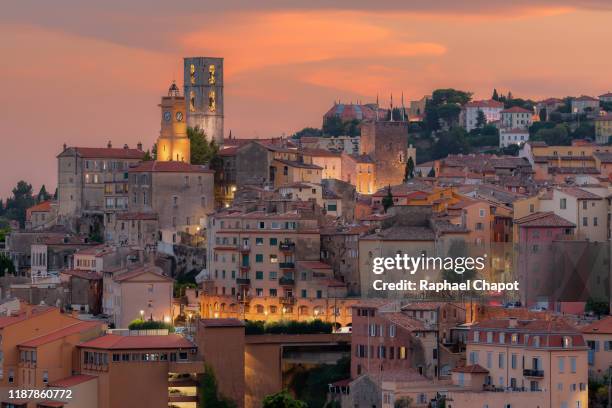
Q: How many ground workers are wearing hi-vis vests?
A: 0